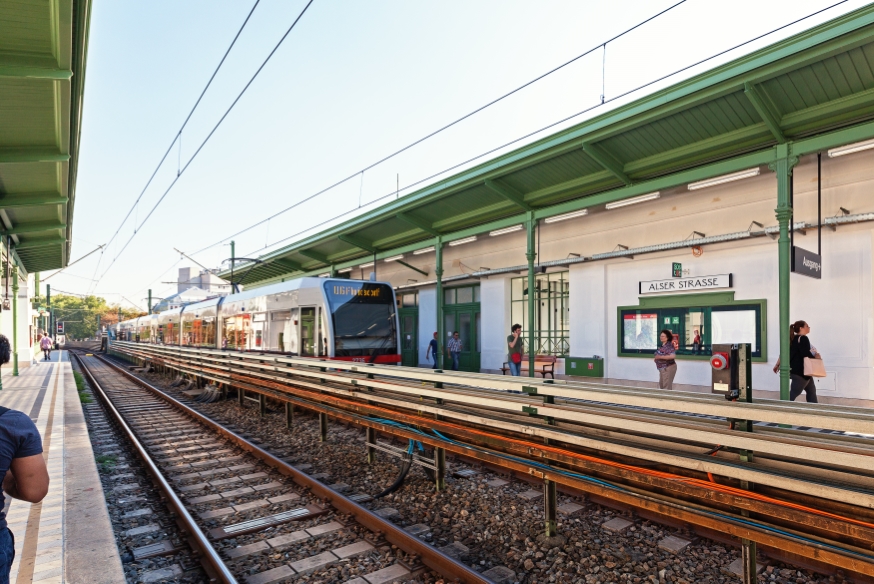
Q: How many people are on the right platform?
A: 5